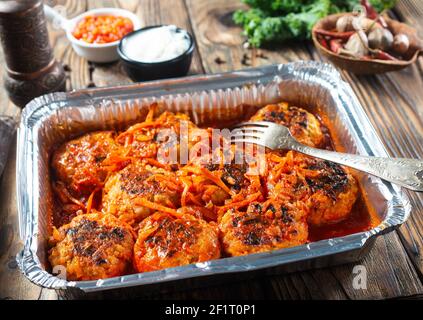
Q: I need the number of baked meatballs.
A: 9